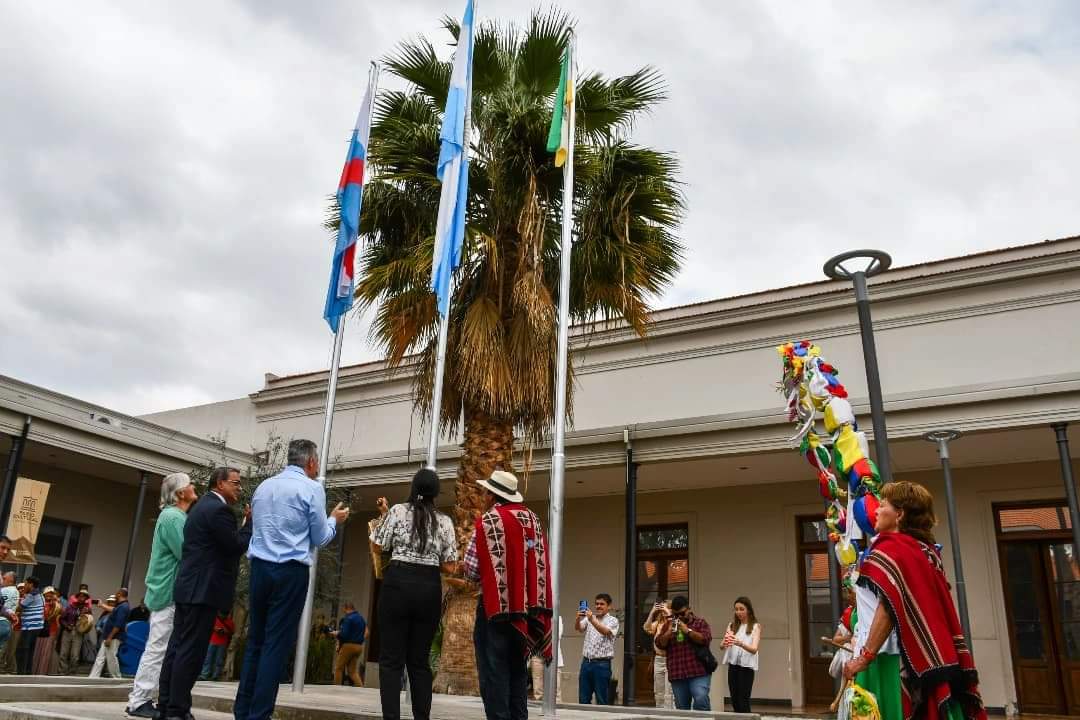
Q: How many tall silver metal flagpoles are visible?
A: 3